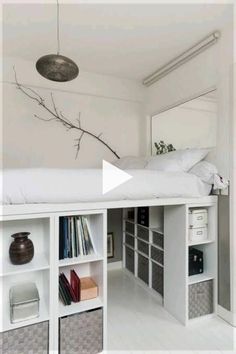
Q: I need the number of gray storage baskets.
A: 12